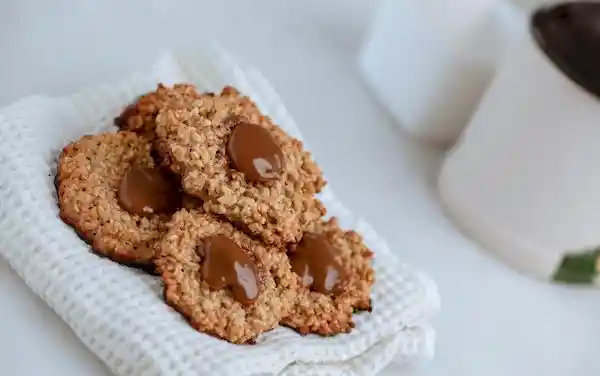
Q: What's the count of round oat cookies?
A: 5